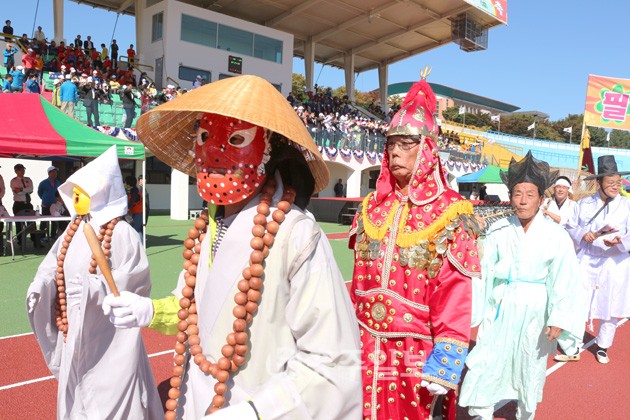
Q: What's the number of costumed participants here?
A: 6